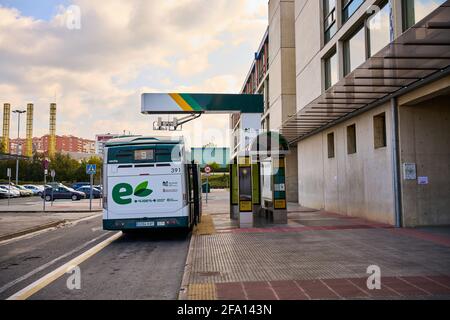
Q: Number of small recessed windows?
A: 3